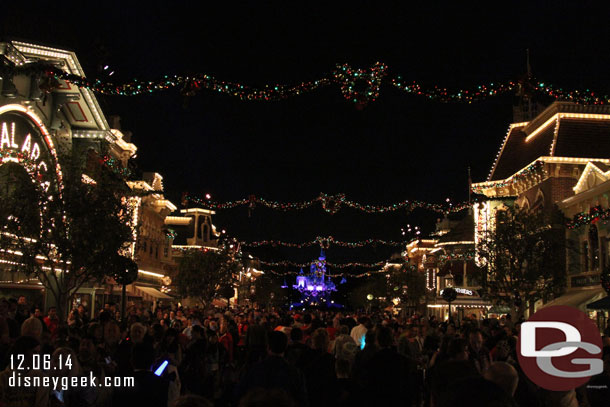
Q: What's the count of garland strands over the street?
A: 5